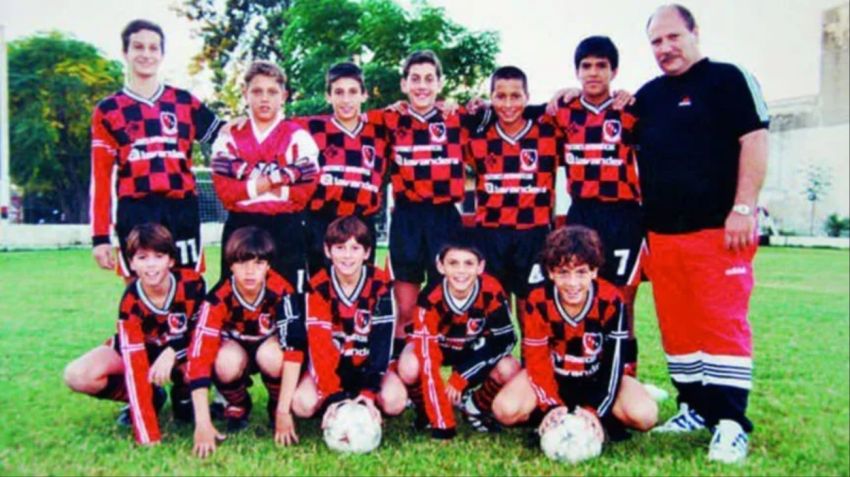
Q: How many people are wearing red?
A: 12